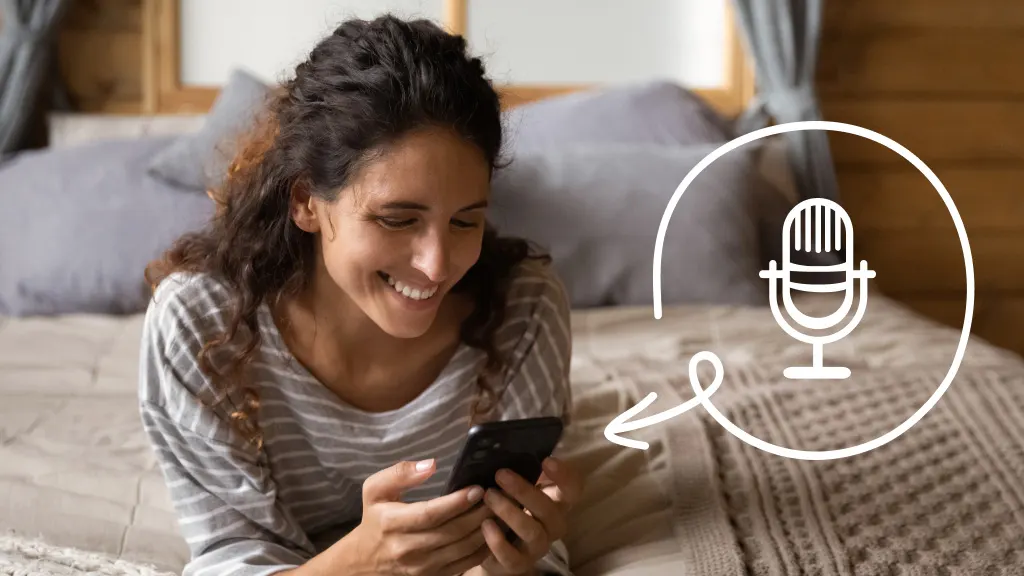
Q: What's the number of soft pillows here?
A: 4